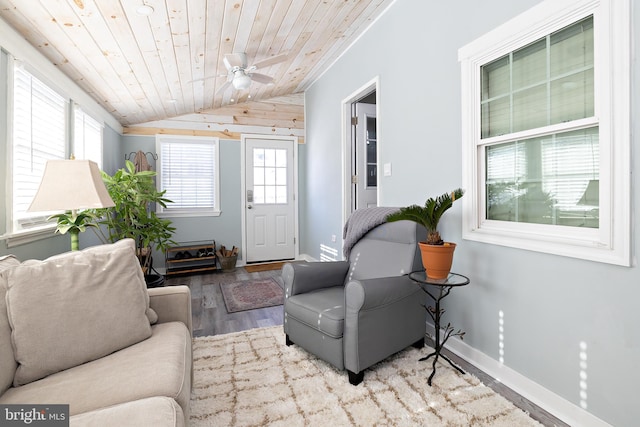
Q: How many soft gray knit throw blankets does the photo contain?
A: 1